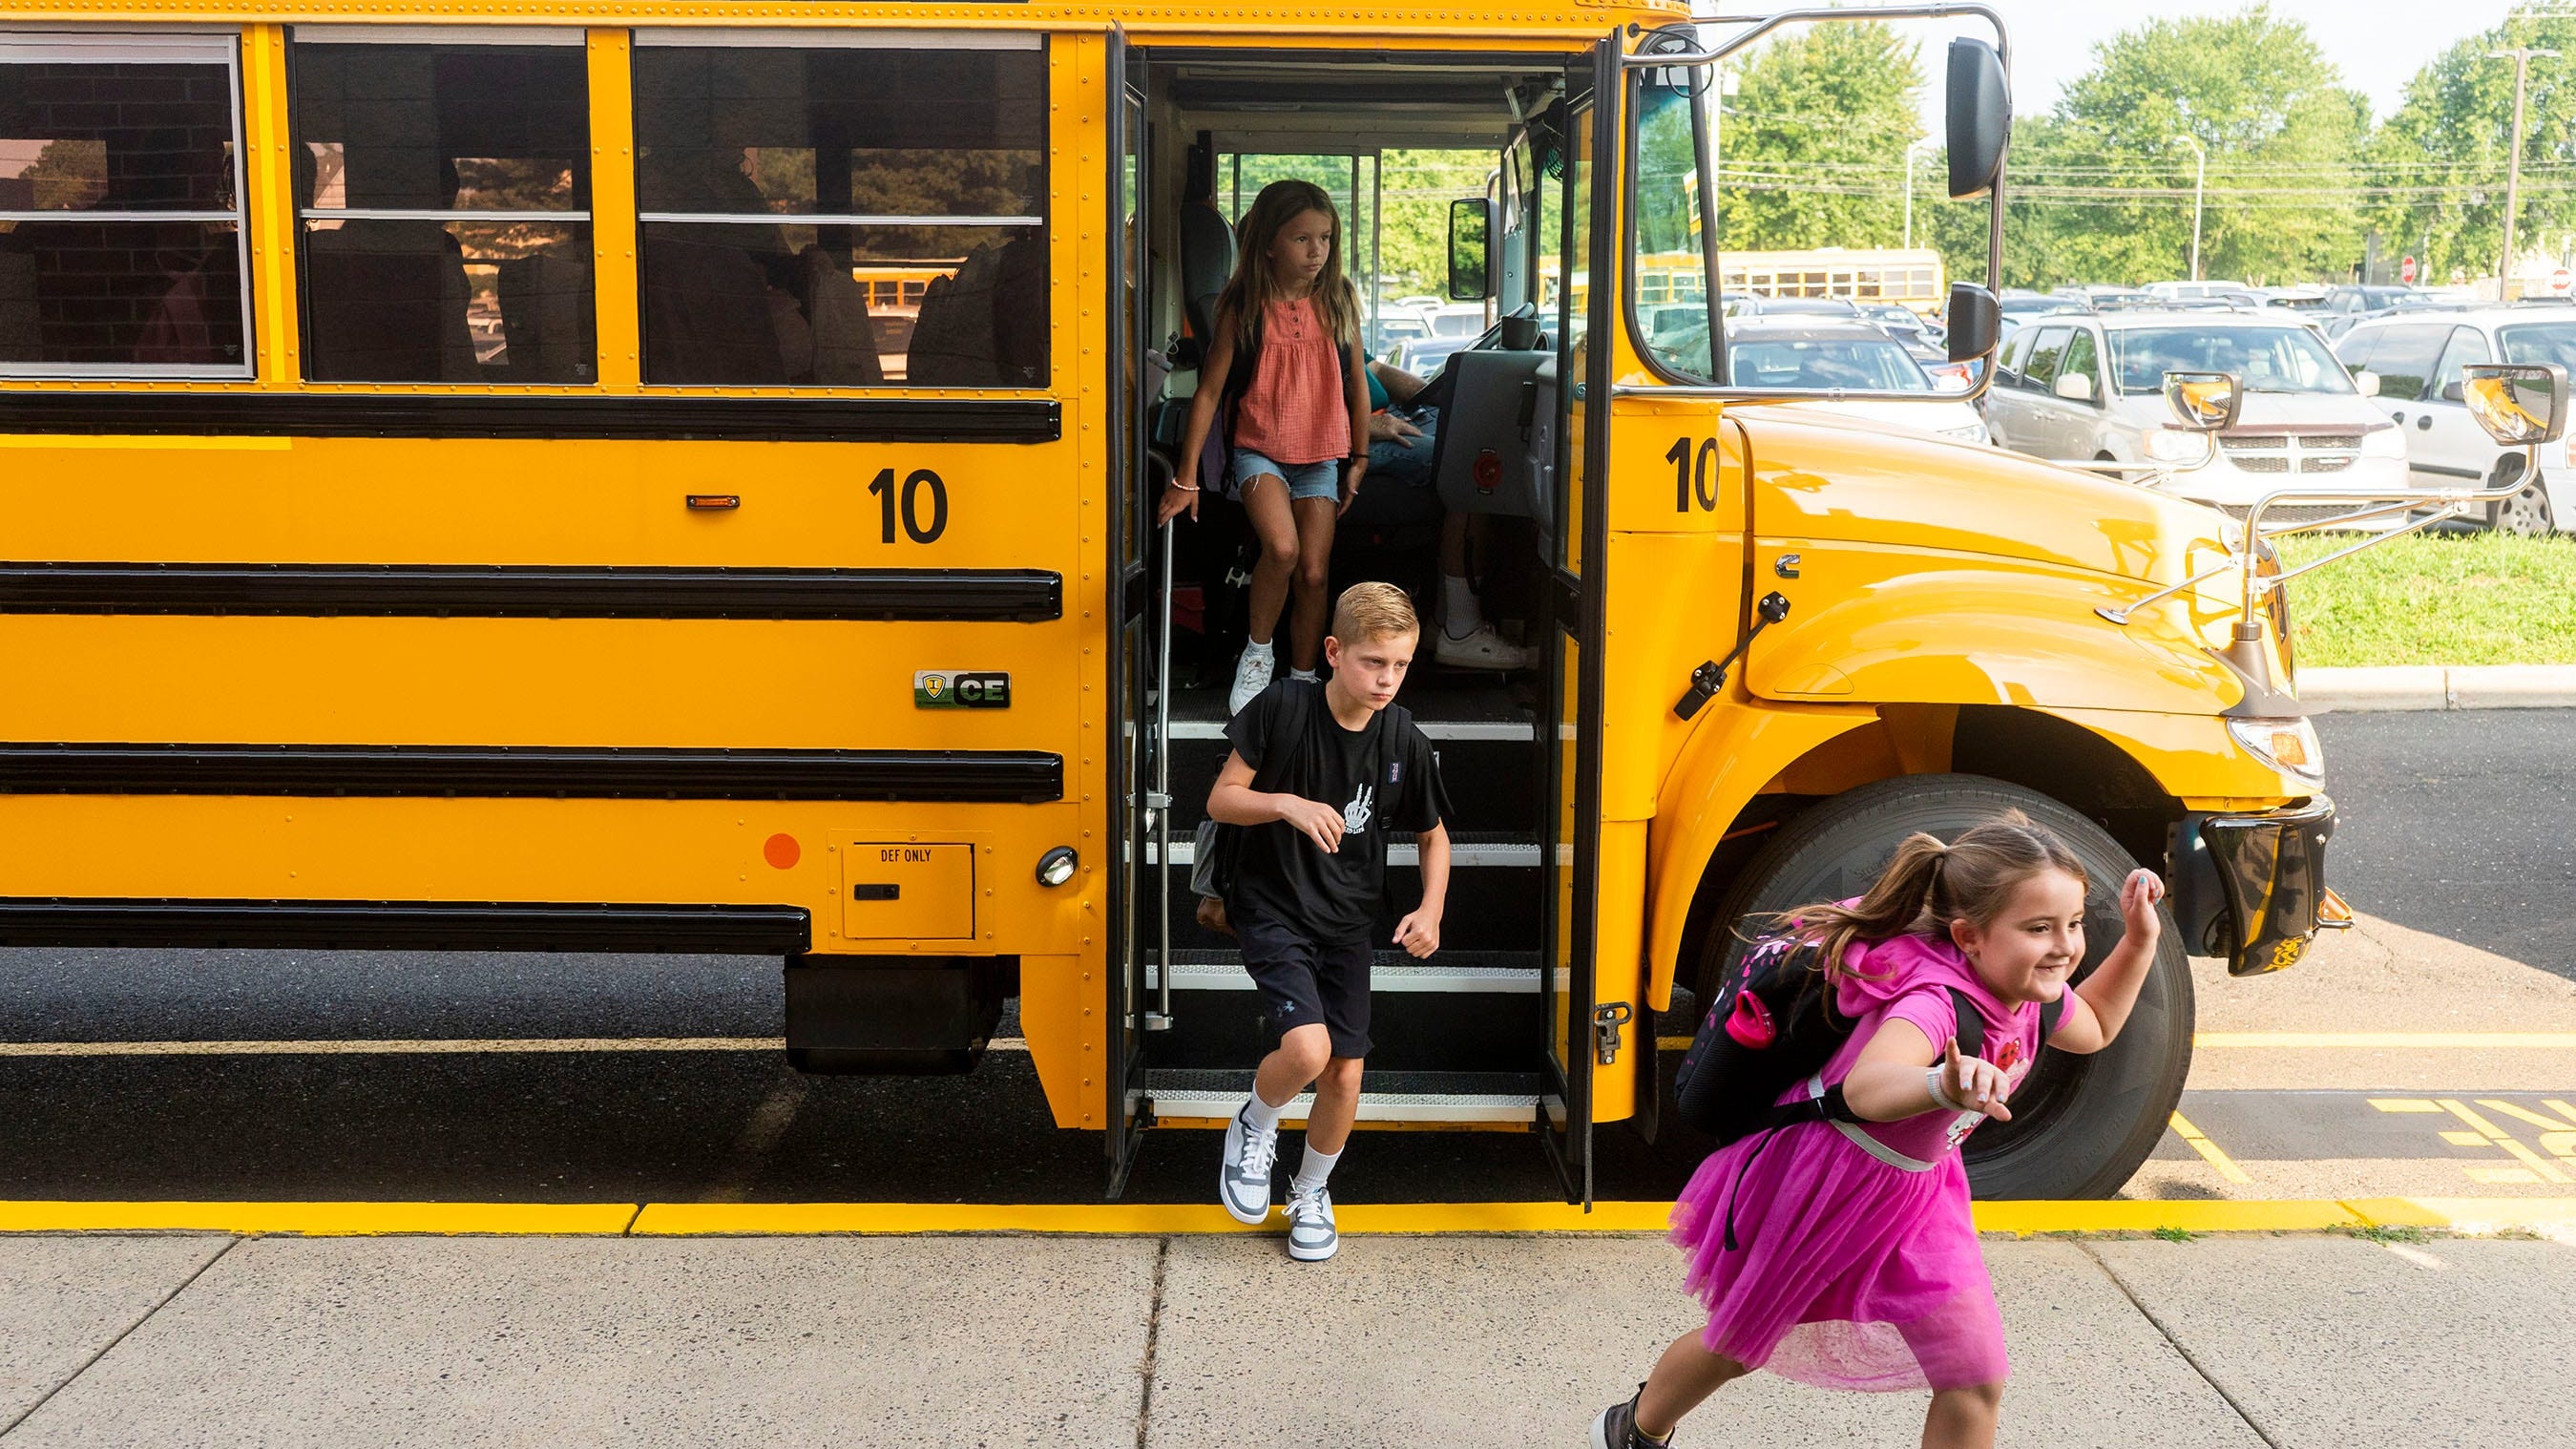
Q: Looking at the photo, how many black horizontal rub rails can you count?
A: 4